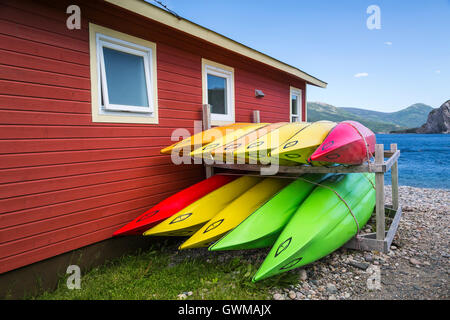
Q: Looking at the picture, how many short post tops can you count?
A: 4